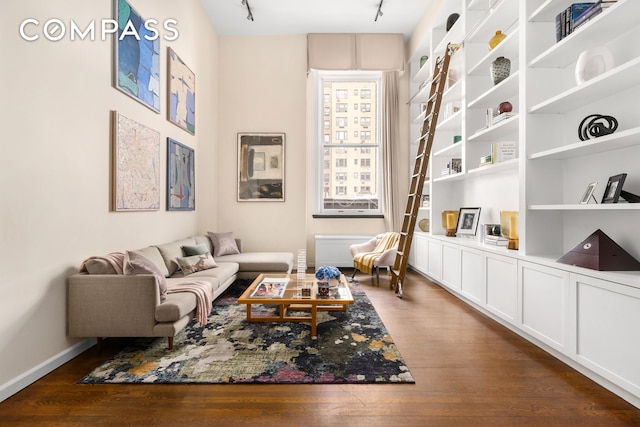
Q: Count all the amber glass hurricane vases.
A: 2